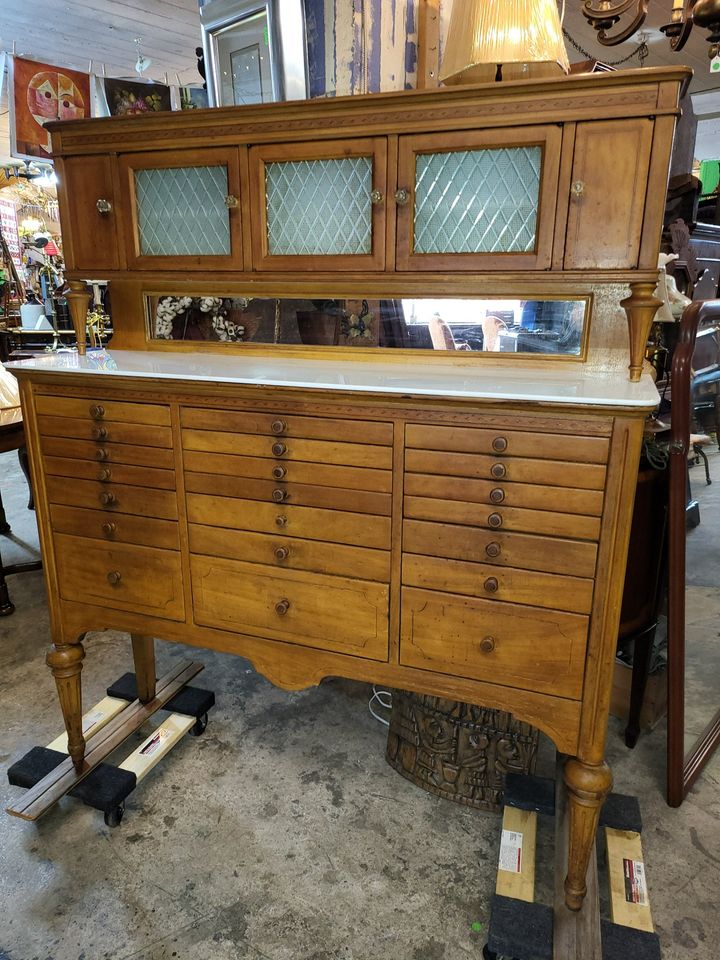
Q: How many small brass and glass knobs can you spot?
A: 5